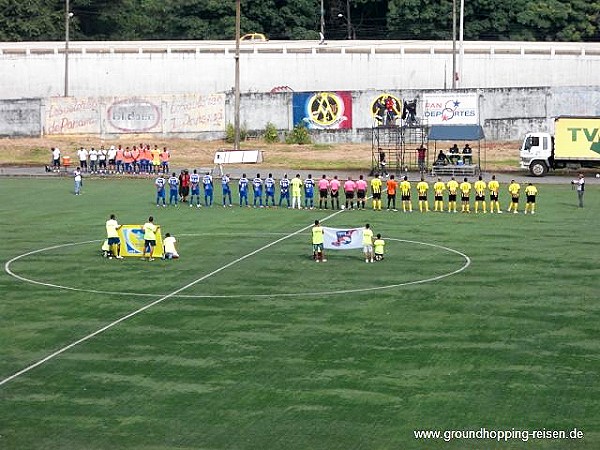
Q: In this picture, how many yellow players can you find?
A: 10